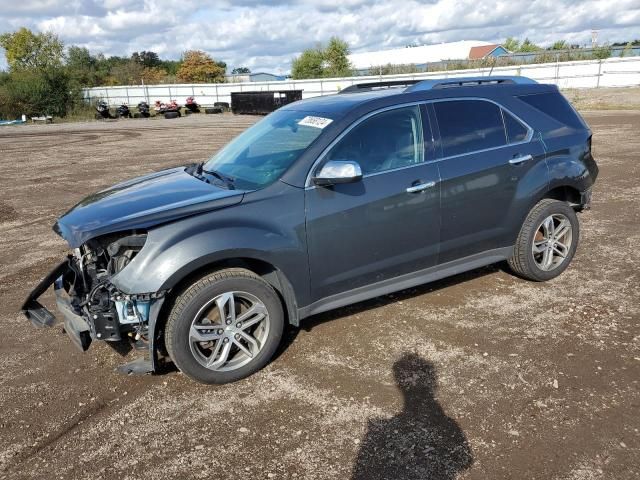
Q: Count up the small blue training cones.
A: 0